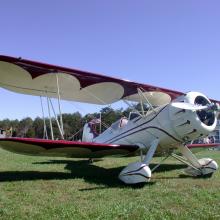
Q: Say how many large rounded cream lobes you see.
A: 4